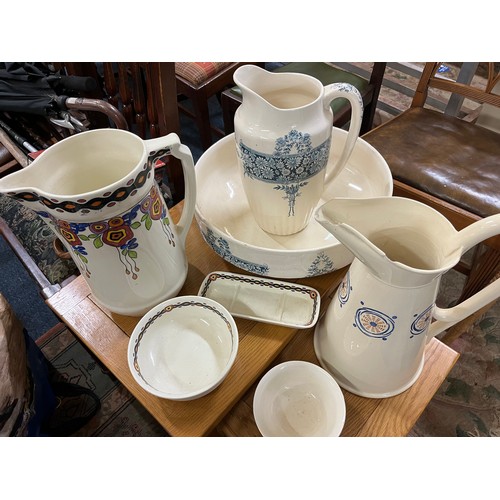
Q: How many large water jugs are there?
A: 3